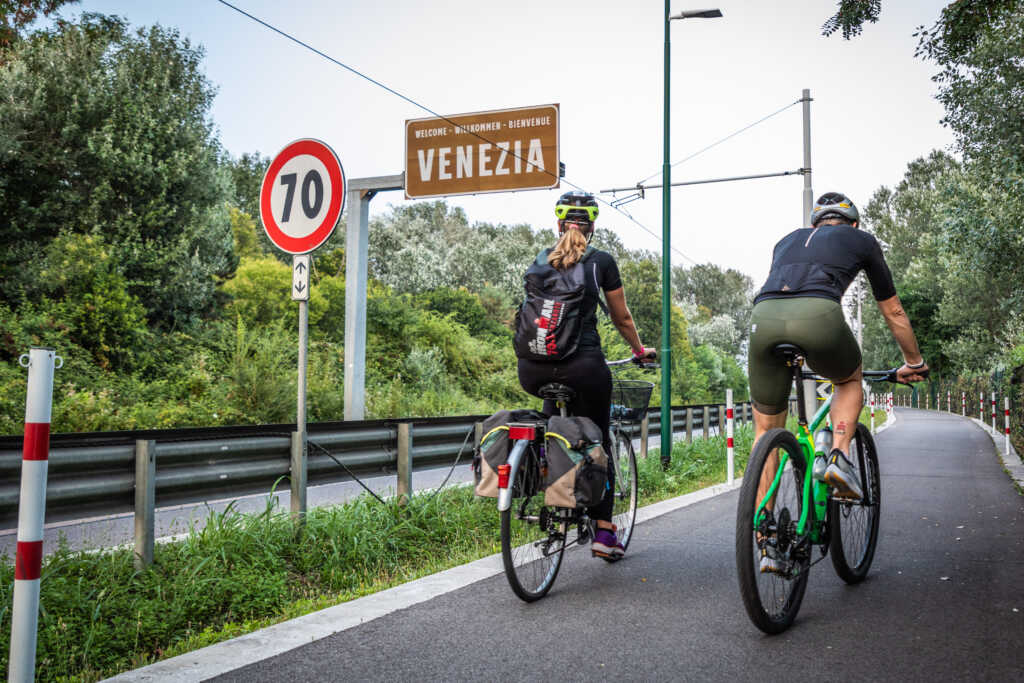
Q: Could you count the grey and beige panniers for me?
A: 2